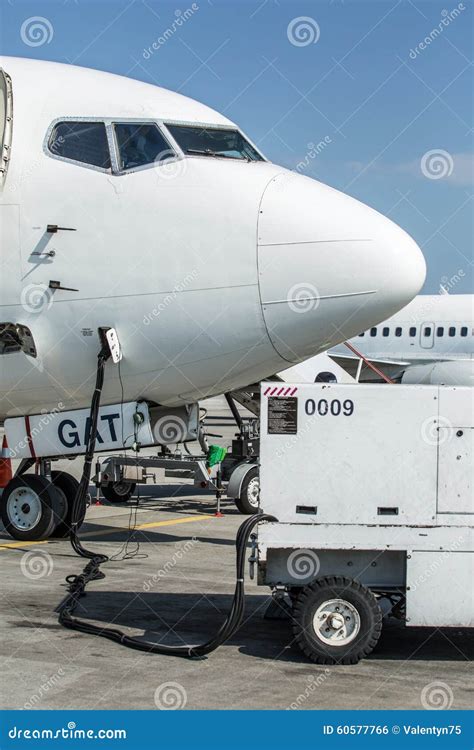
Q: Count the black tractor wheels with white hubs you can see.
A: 1